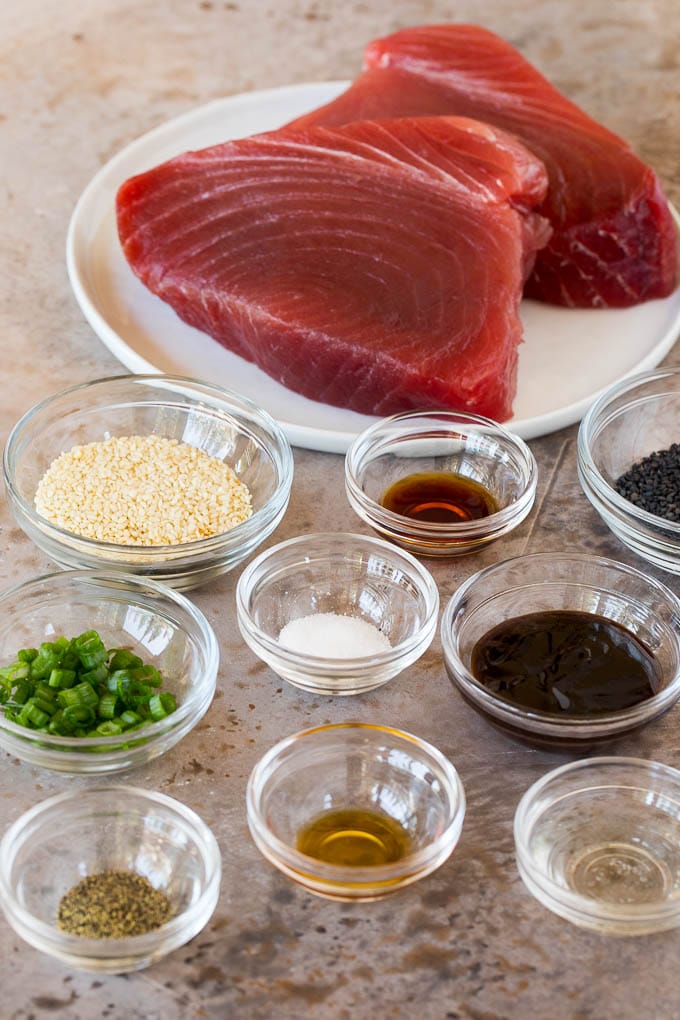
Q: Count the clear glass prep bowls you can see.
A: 9